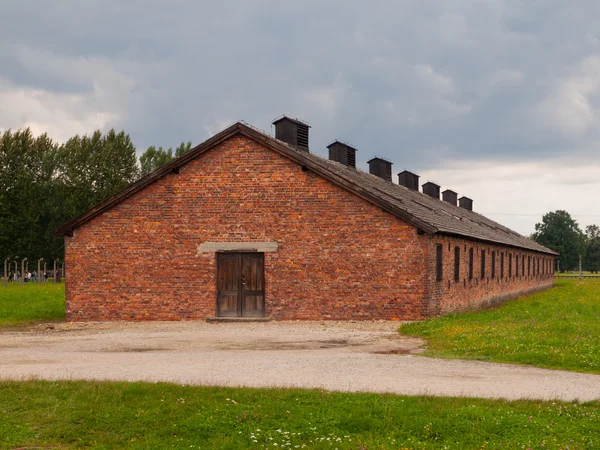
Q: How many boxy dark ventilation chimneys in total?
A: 7